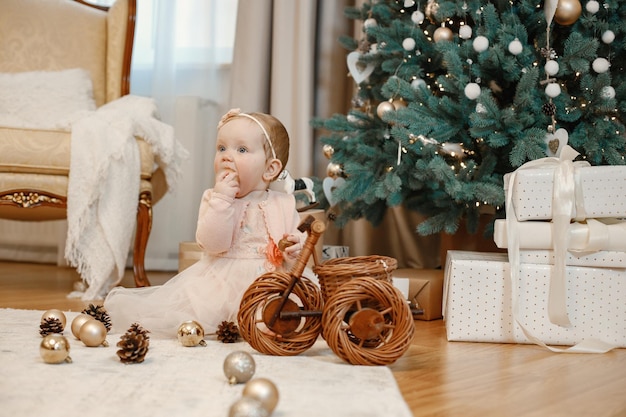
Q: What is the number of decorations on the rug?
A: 12